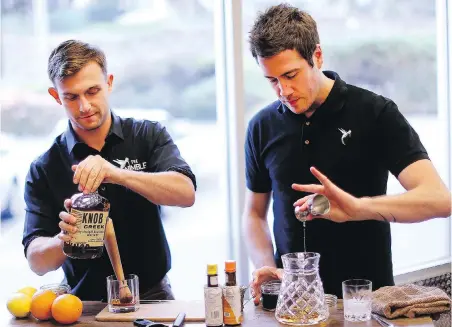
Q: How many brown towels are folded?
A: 1